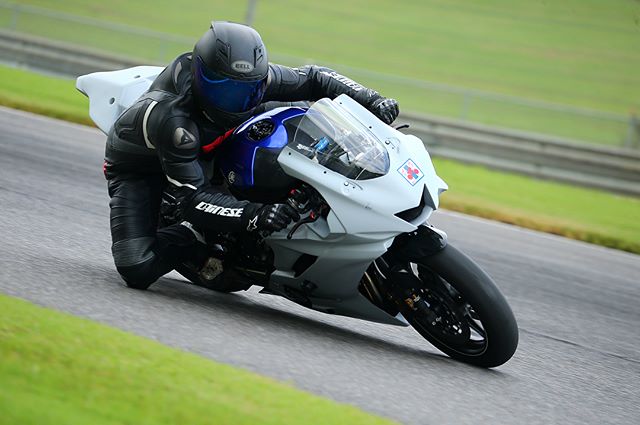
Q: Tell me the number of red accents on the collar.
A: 1